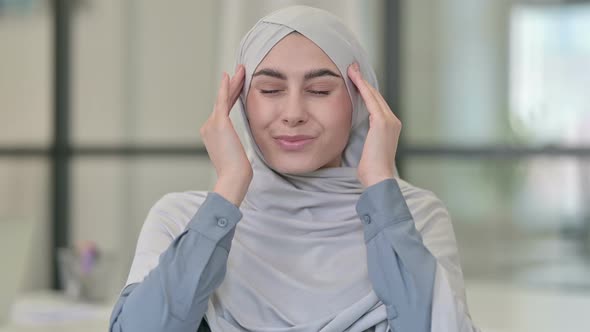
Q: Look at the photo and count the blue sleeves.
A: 2